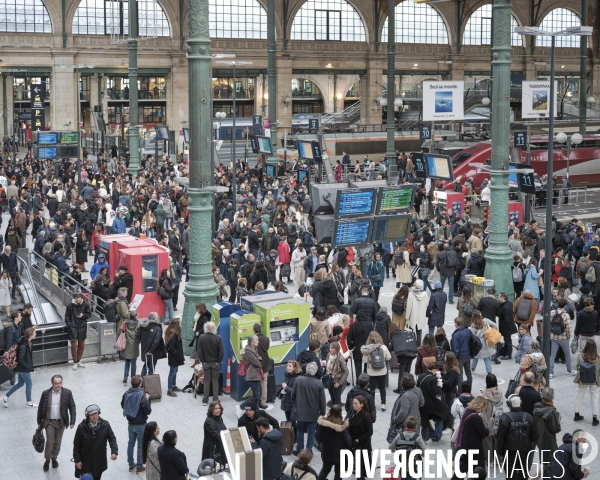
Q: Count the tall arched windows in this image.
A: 7